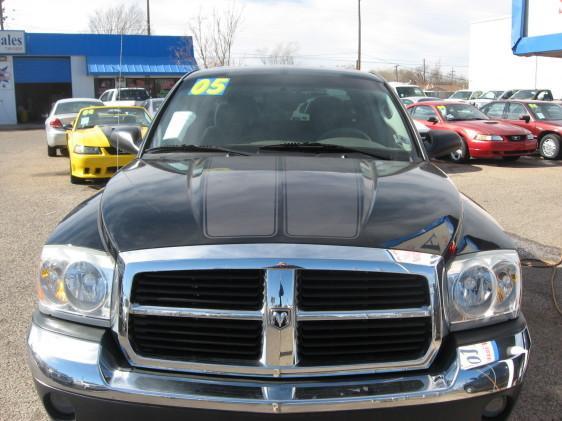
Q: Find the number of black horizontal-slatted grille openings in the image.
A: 4